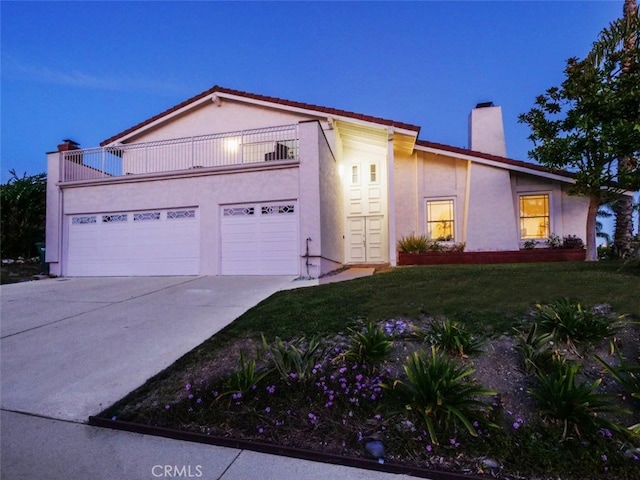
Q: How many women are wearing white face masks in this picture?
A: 0